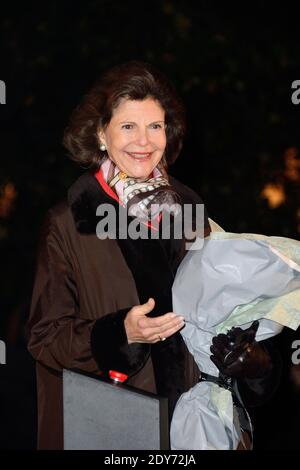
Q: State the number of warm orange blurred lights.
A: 3